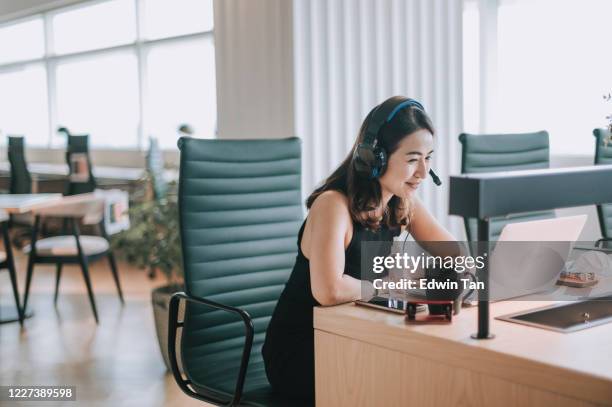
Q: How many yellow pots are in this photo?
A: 0